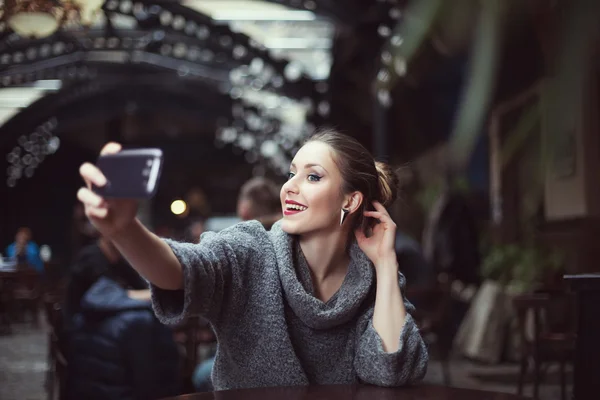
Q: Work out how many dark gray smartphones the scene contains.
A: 1